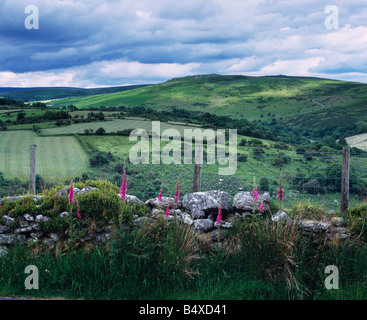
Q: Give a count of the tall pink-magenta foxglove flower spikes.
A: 10